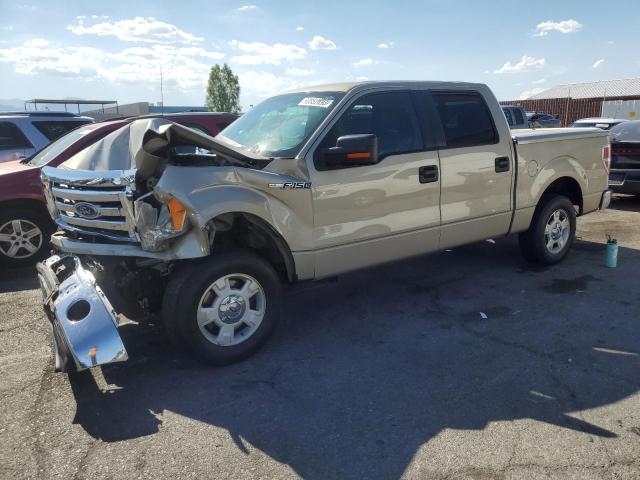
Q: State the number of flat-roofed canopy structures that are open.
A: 1